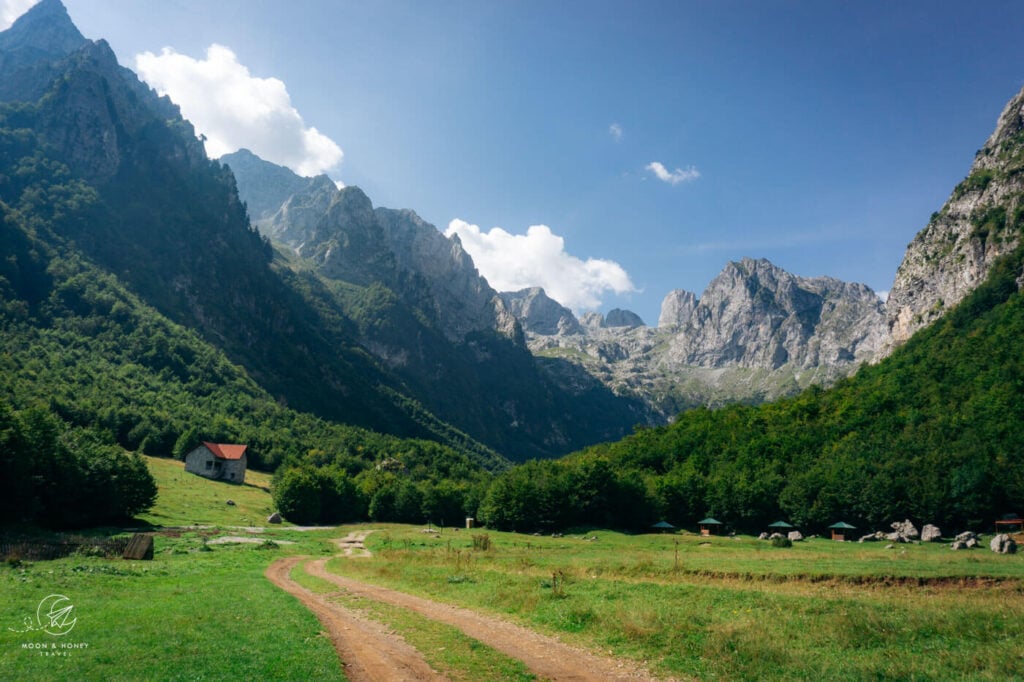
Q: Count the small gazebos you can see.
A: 4